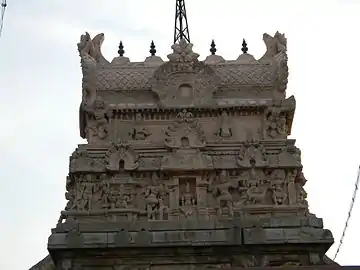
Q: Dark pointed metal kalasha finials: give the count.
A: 4